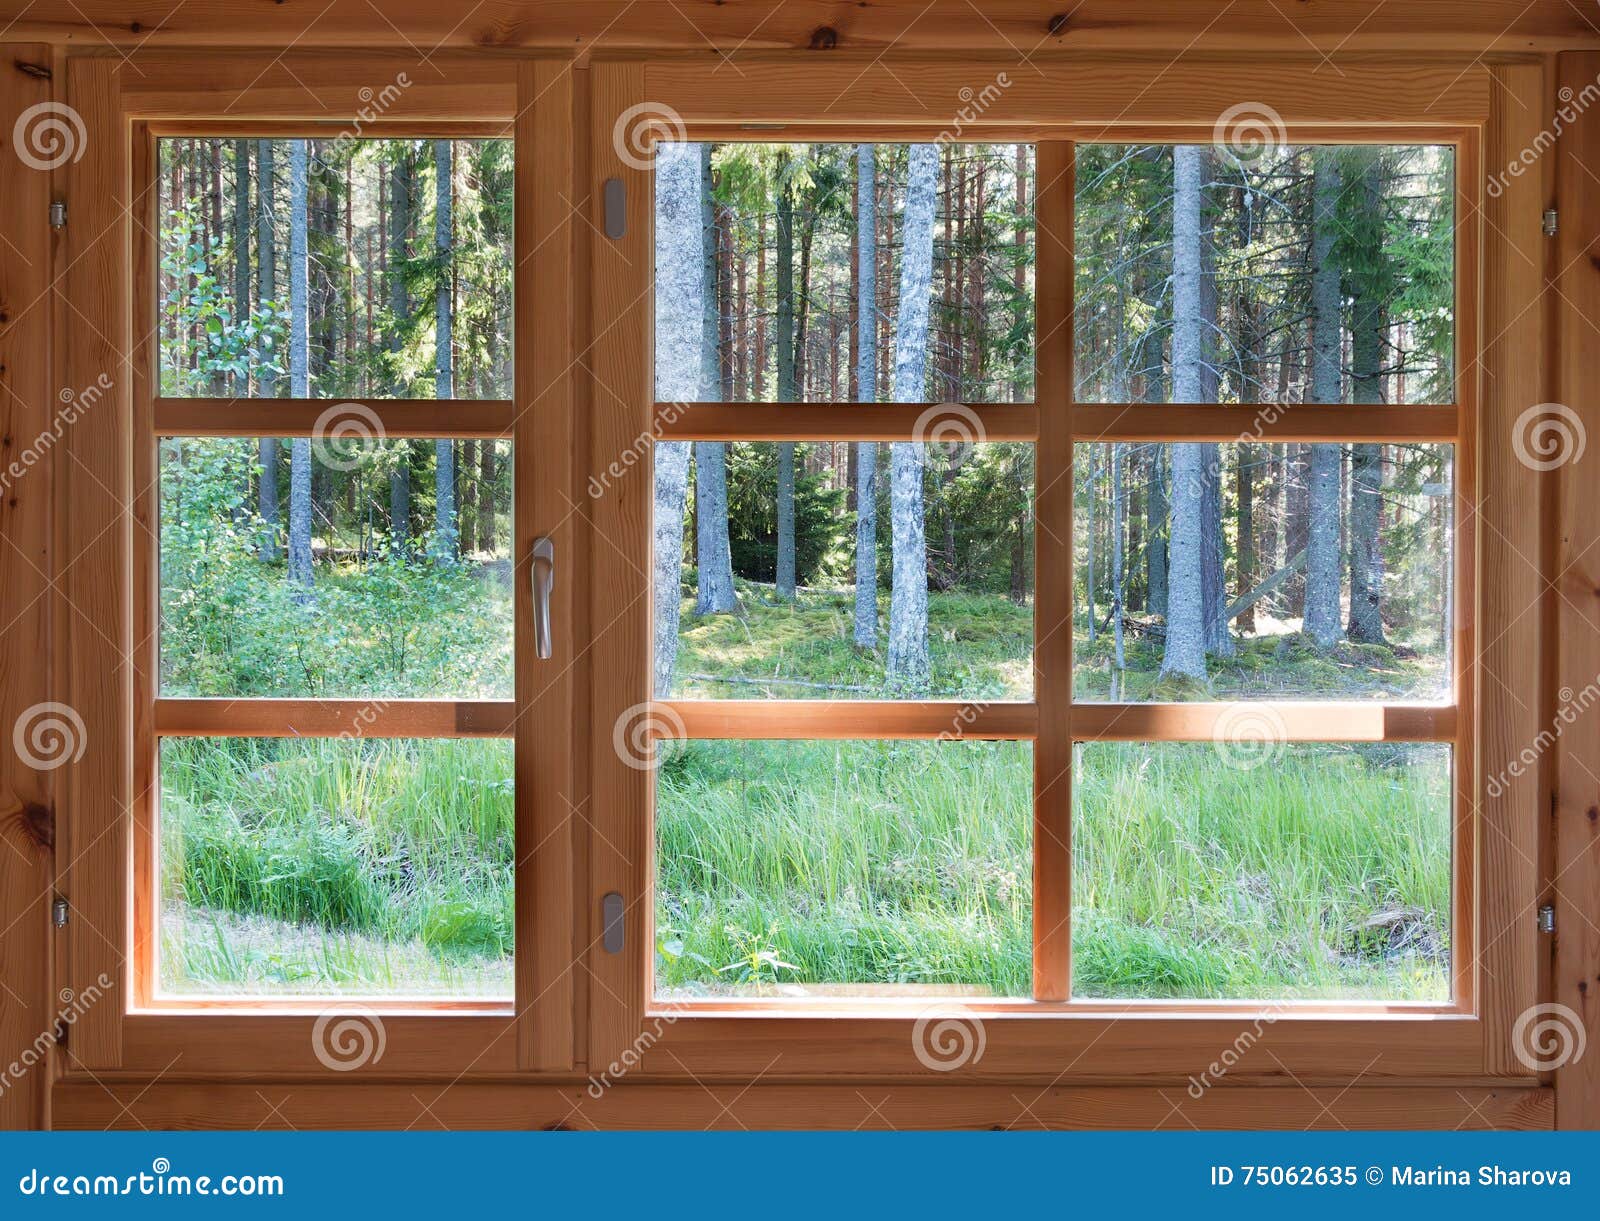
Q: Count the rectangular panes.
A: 9